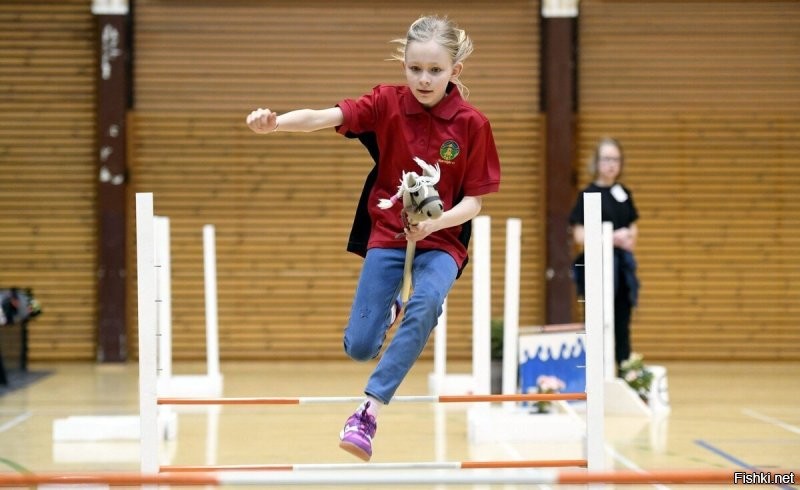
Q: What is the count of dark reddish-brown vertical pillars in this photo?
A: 2